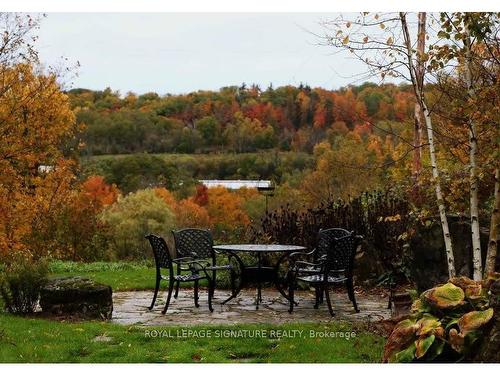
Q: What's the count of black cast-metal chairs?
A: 4